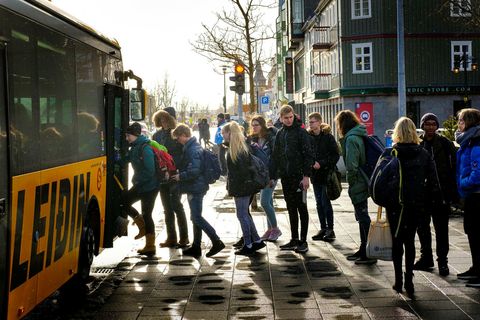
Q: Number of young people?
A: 11